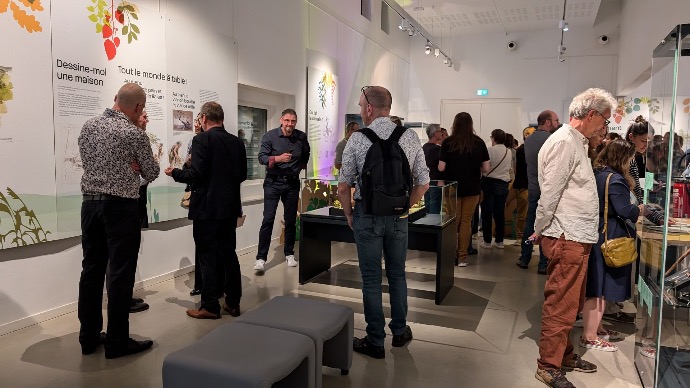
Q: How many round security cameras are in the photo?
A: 2